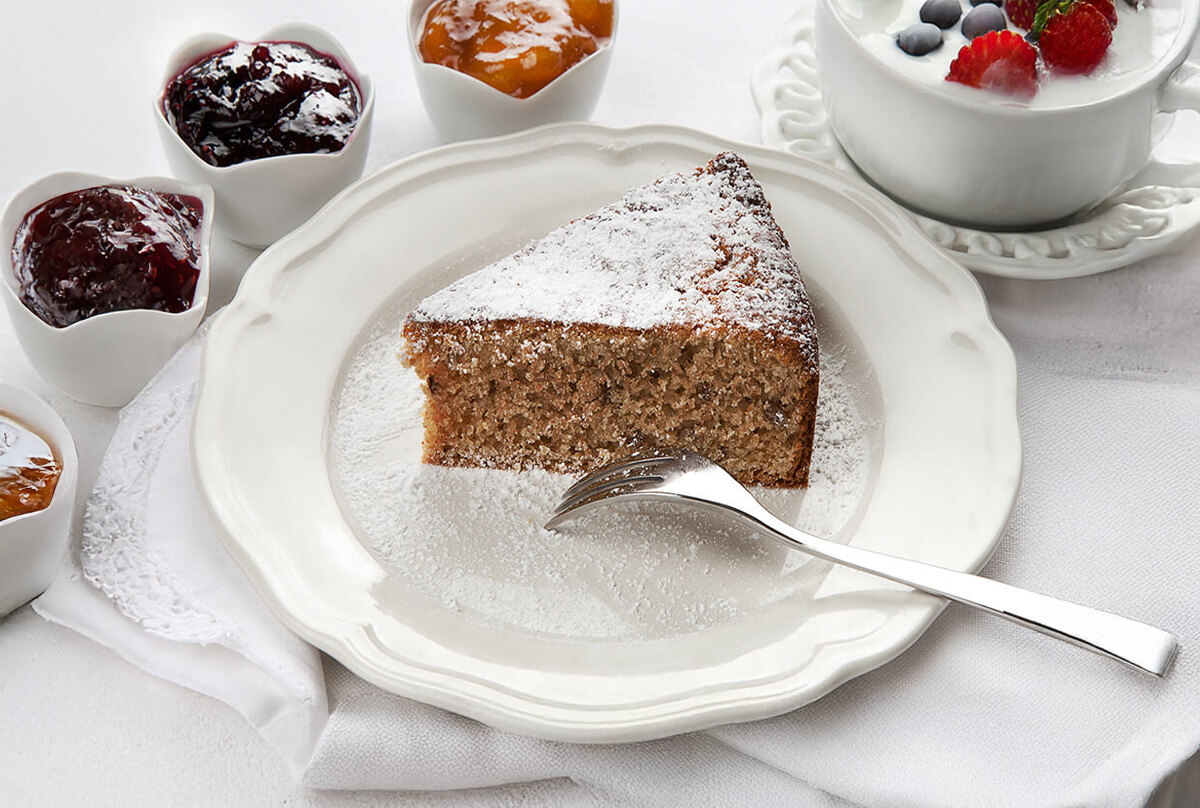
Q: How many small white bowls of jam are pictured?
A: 4